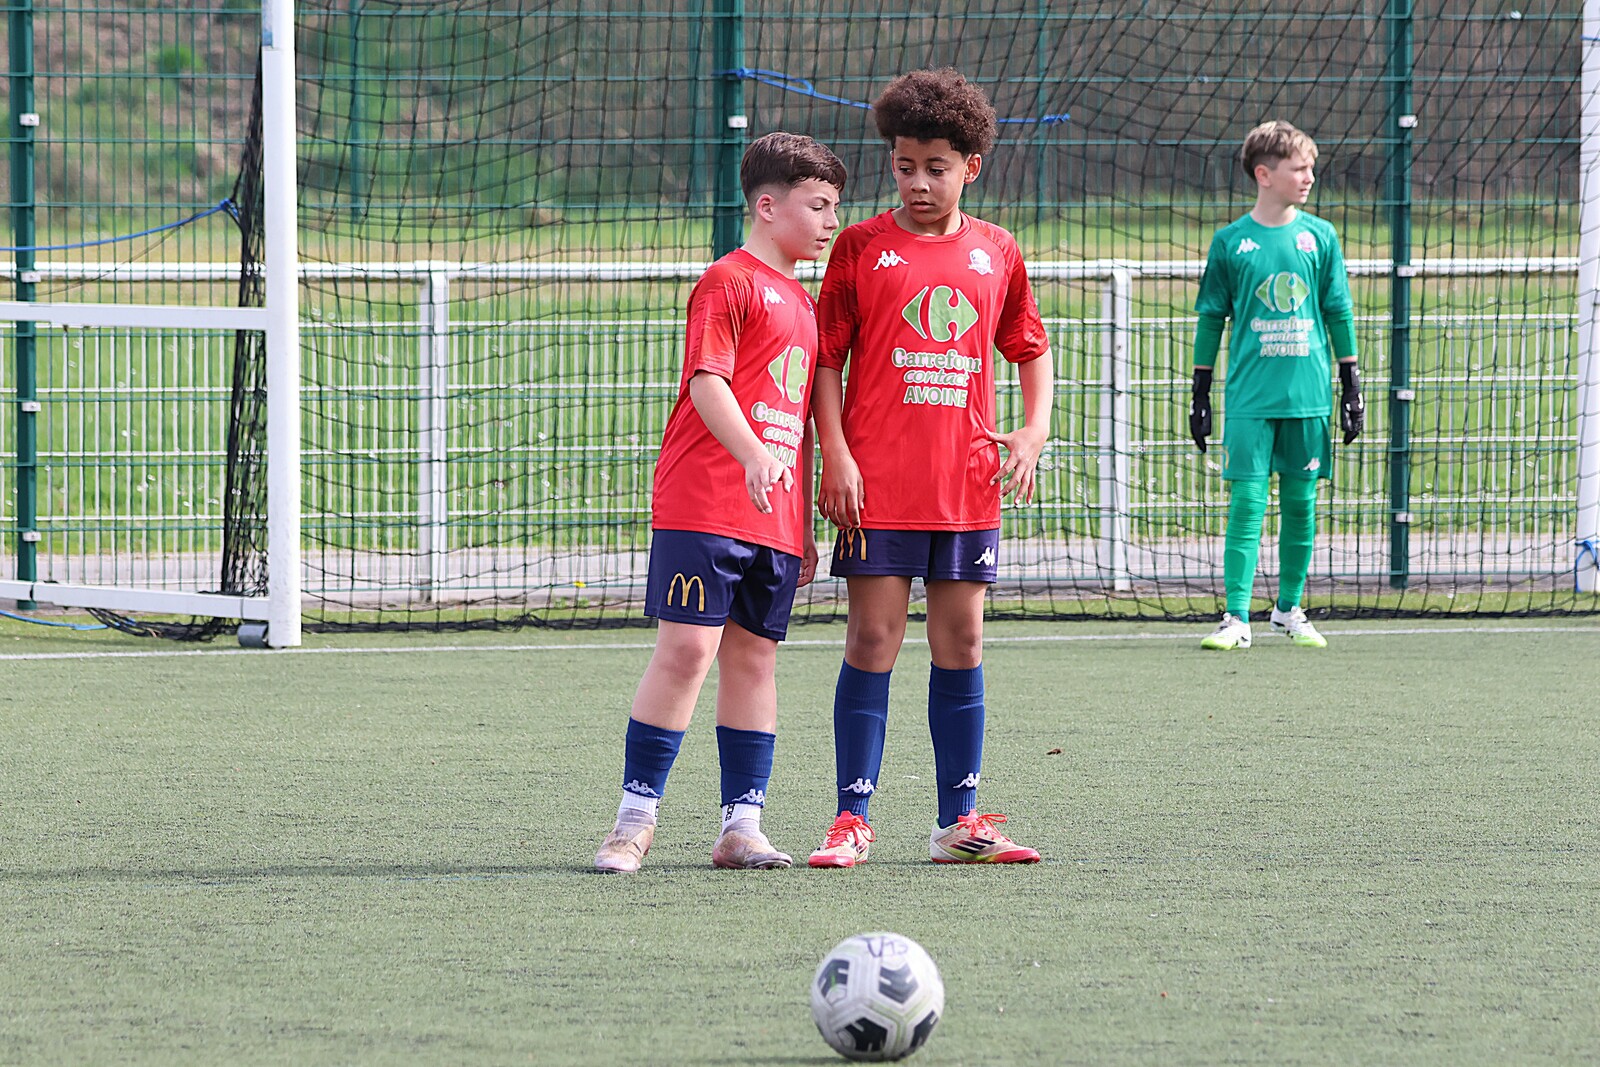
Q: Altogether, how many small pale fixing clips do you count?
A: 9